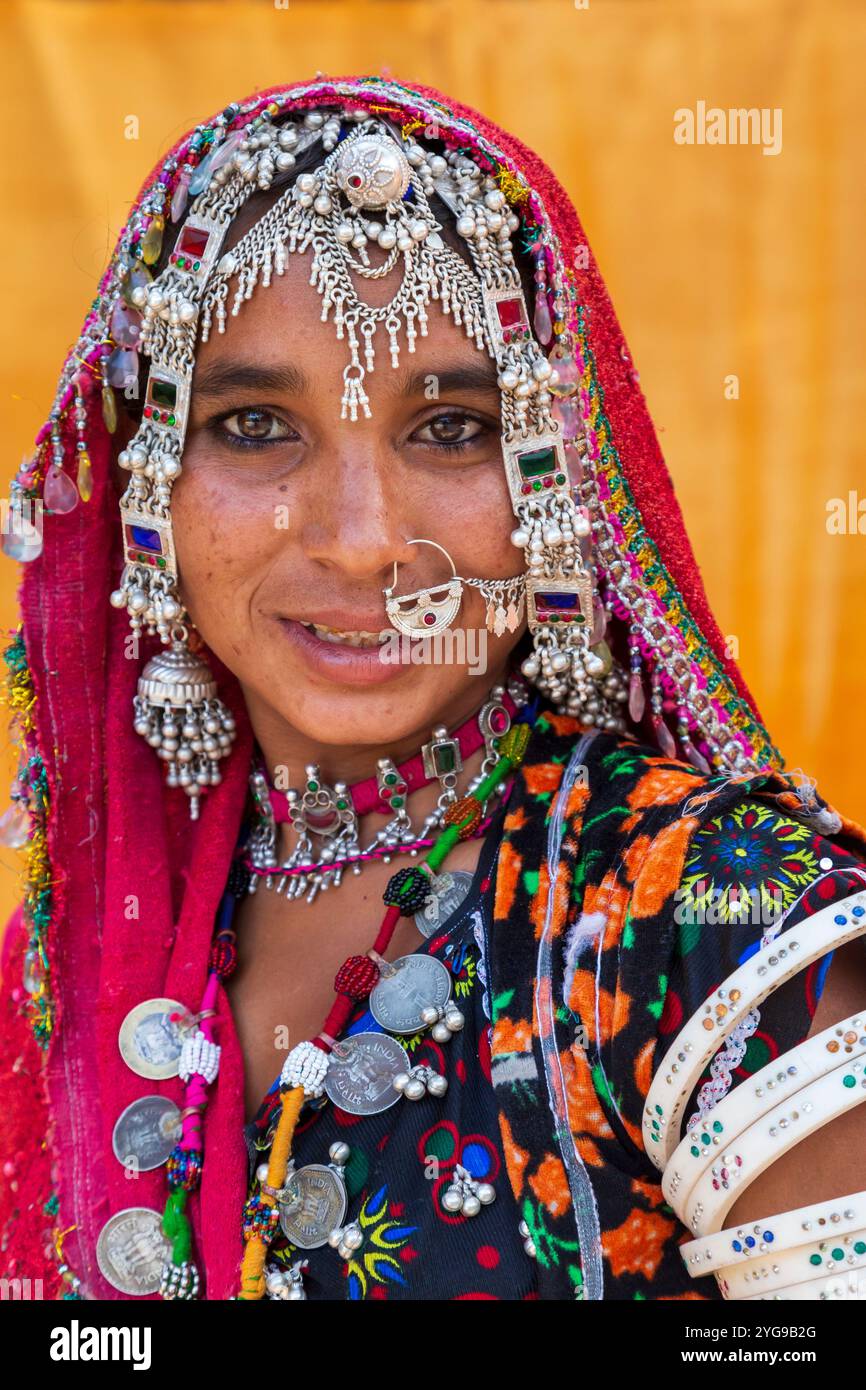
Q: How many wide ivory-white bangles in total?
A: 6